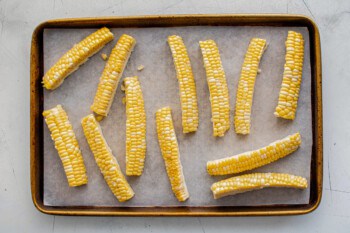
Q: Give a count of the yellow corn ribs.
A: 12